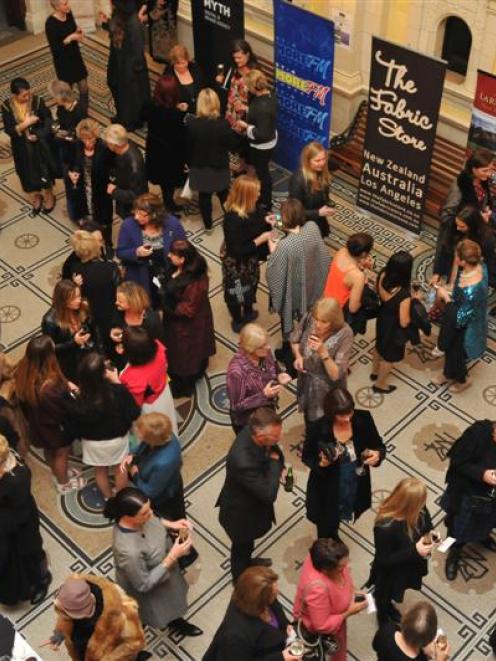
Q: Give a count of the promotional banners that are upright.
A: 4